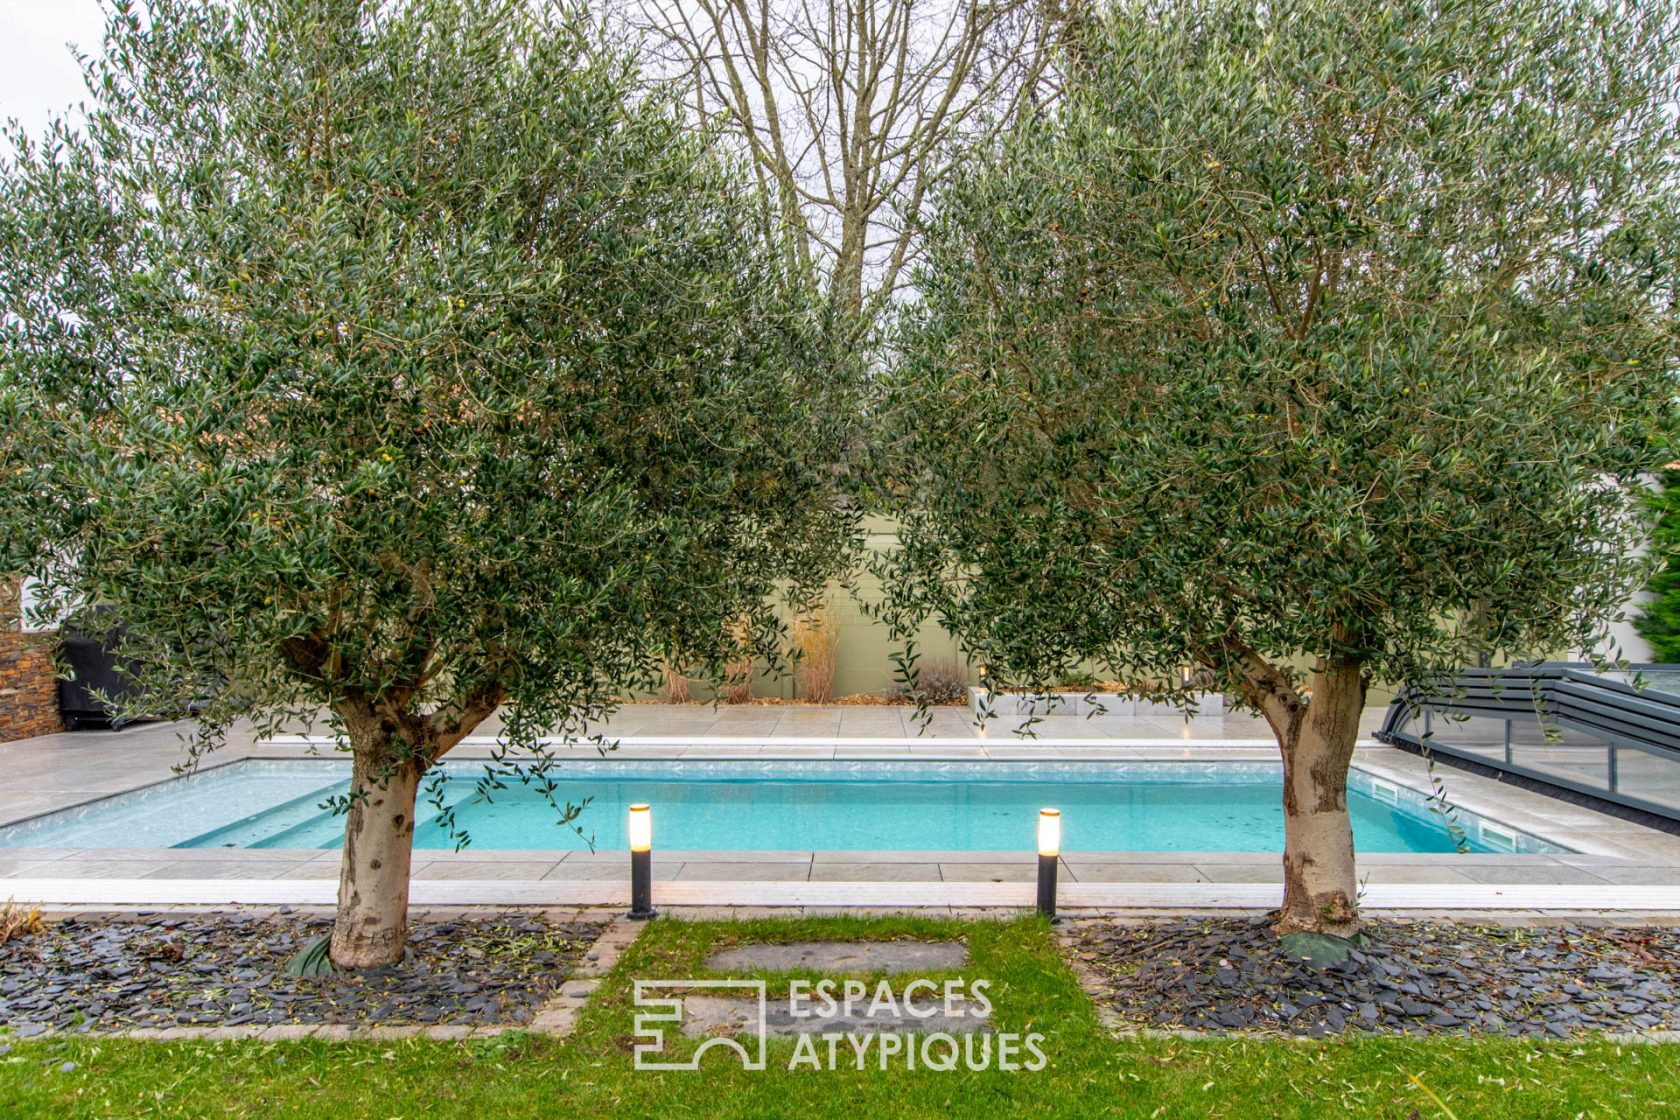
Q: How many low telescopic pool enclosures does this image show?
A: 1